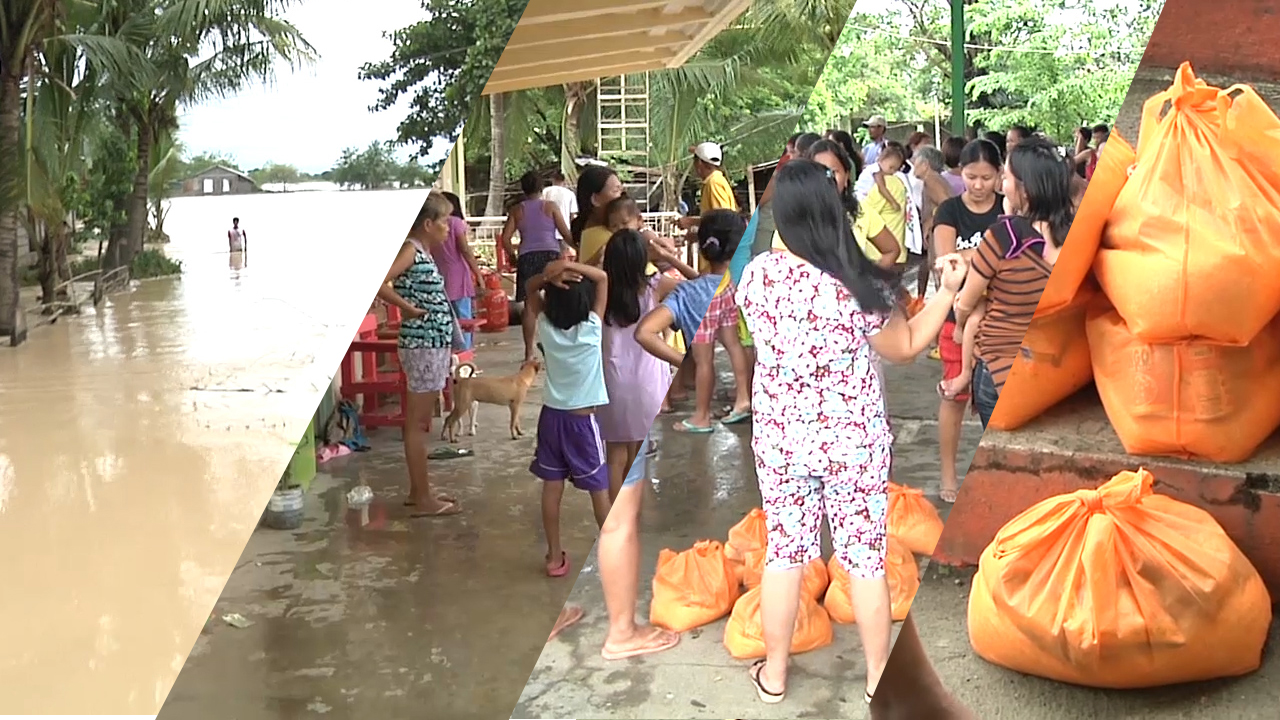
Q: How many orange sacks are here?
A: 11